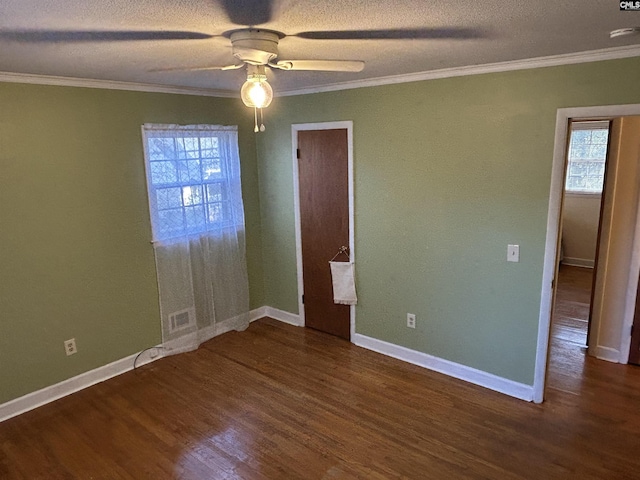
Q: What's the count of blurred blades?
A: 3